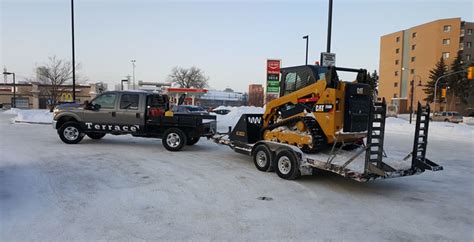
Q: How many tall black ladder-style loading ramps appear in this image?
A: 2